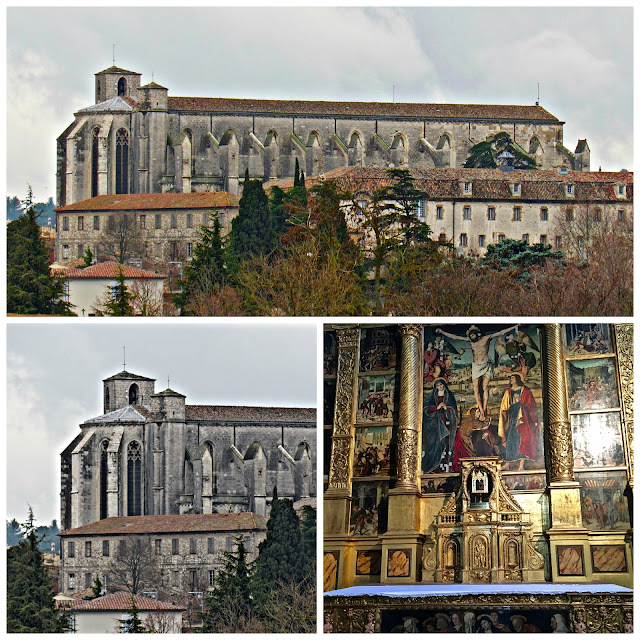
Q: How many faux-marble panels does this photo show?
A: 5